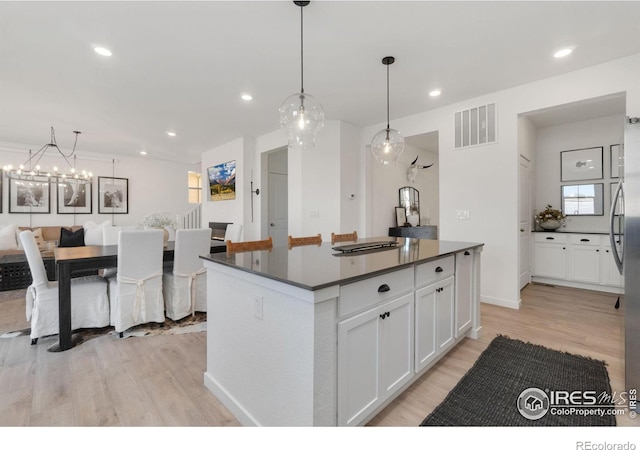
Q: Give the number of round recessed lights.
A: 6